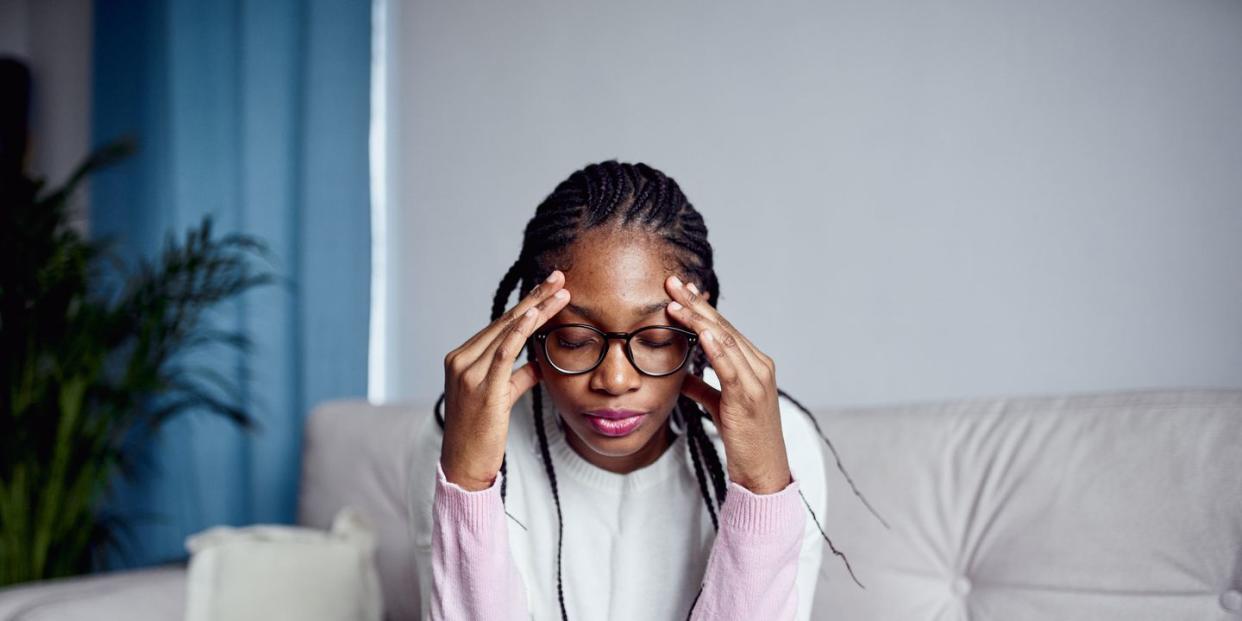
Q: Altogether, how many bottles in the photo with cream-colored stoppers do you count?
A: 0